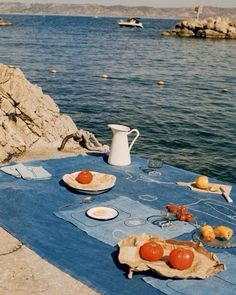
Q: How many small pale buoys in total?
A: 4